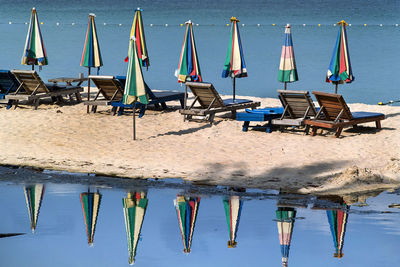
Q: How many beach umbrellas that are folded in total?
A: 8